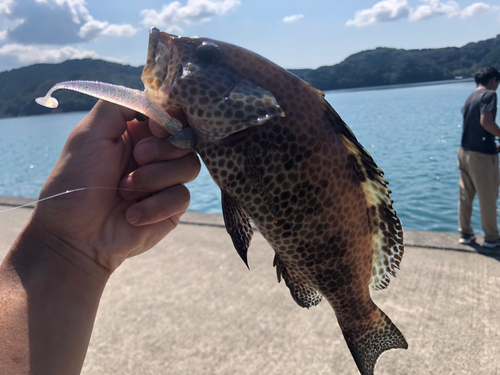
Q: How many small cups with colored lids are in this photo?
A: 0